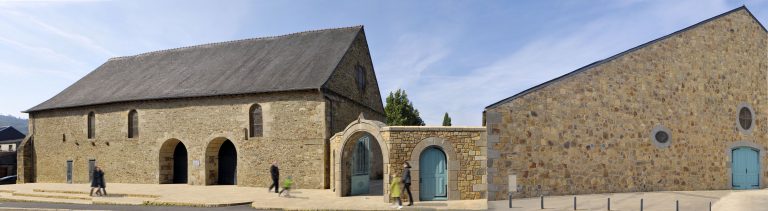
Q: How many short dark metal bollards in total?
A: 7